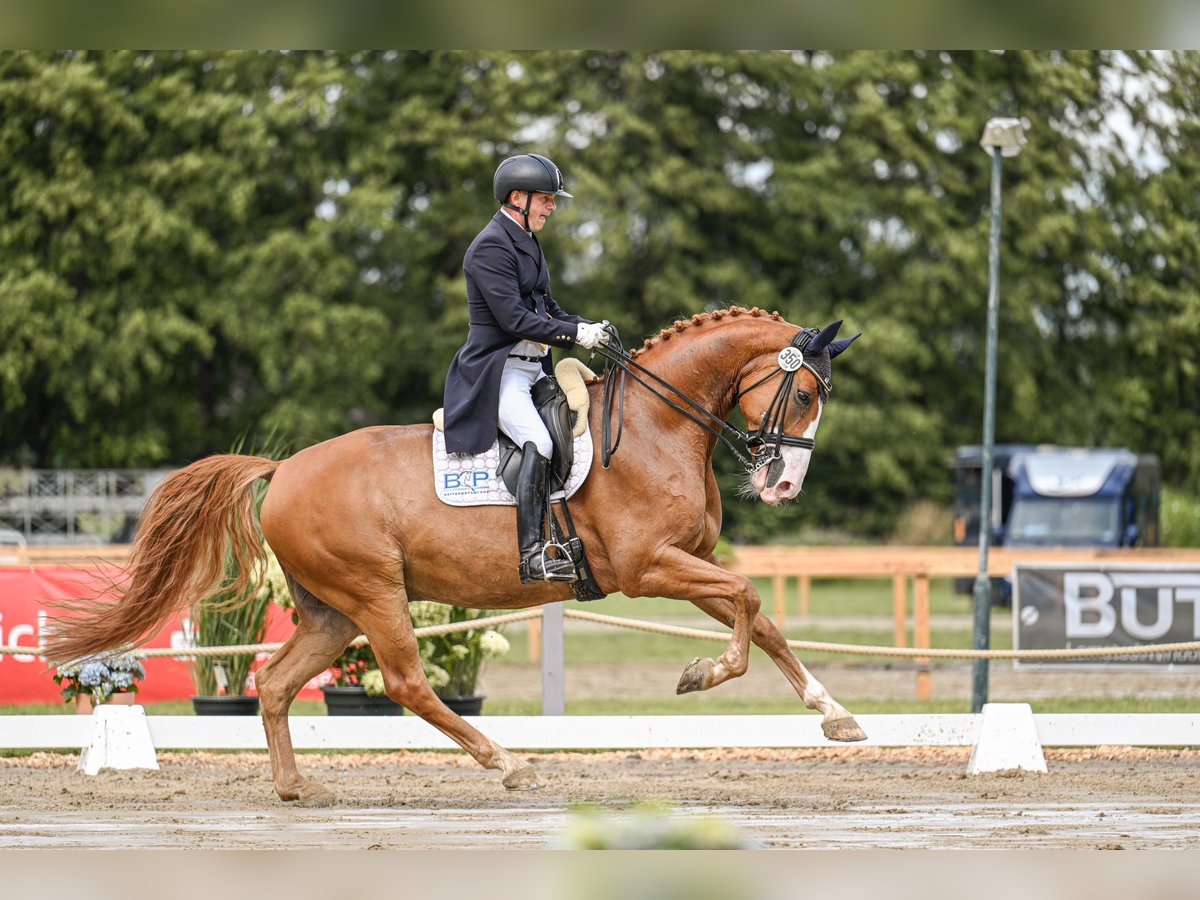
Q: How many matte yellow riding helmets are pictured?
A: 0